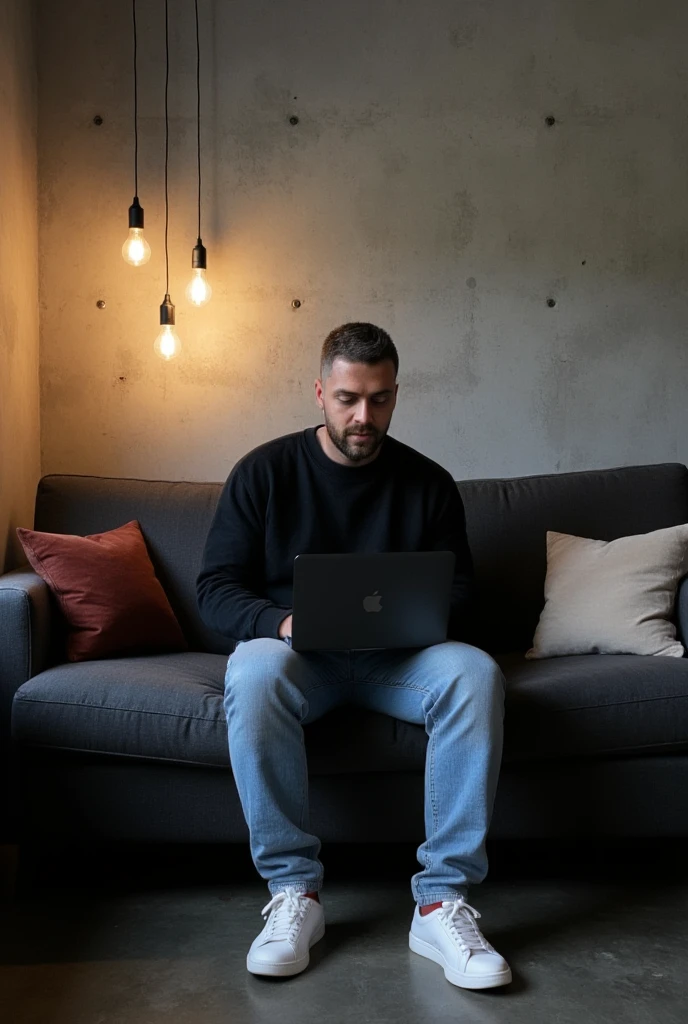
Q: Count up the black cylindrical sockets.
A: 3